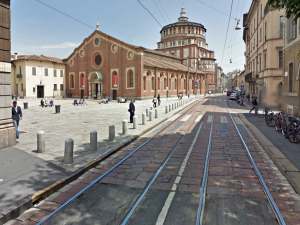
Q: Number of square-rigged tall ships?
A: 0